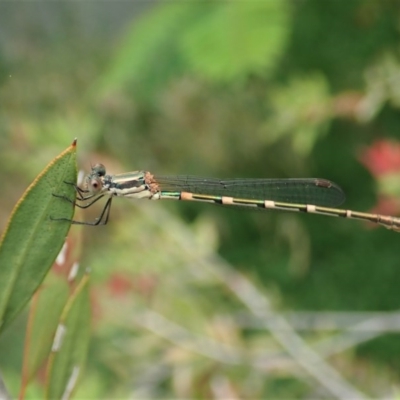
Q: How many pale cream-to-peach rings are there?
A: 5